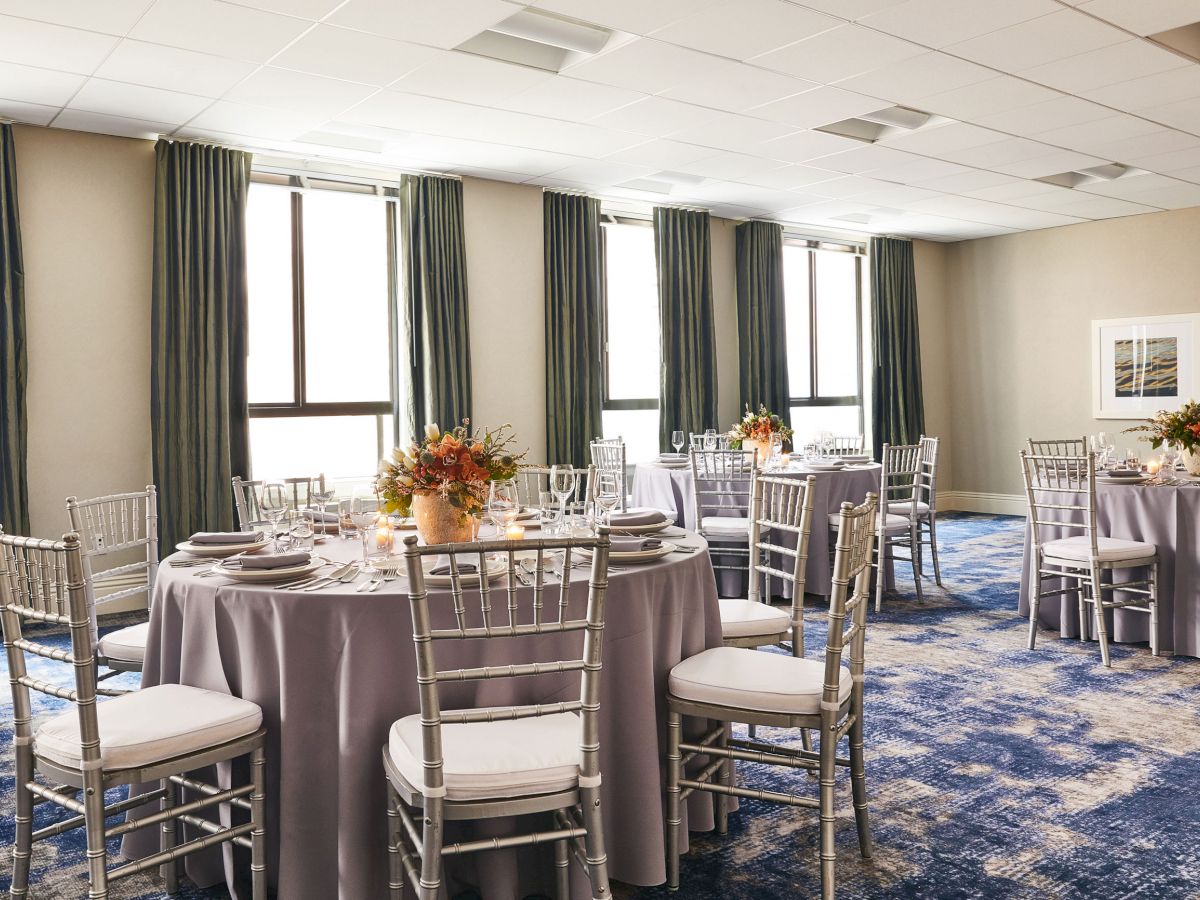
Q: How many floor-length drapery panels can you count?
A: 7